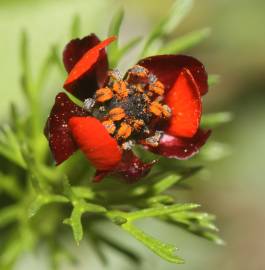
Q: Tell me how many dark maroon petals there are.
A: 5